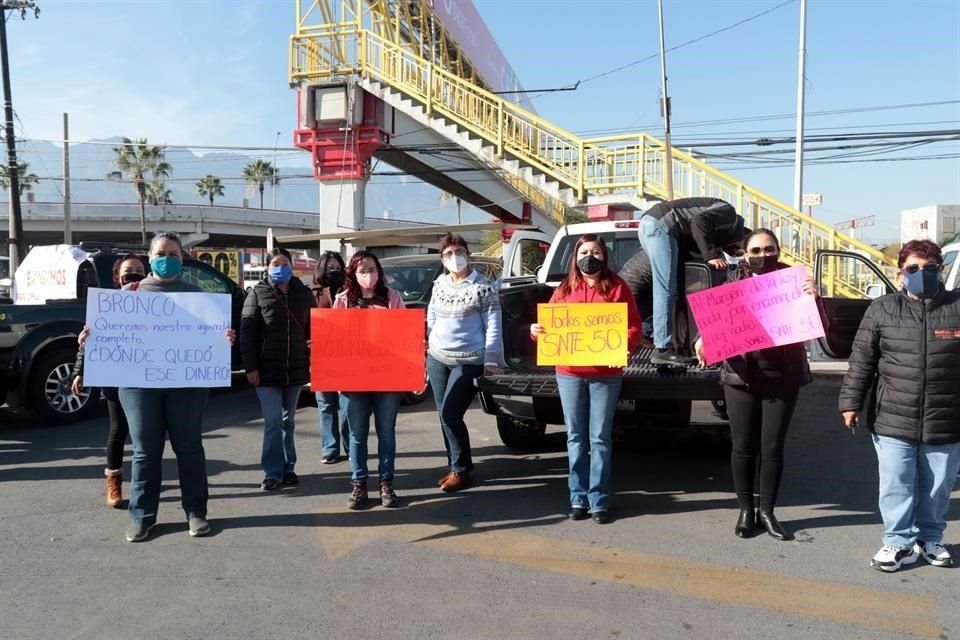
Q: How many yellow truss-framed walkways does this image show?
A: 1